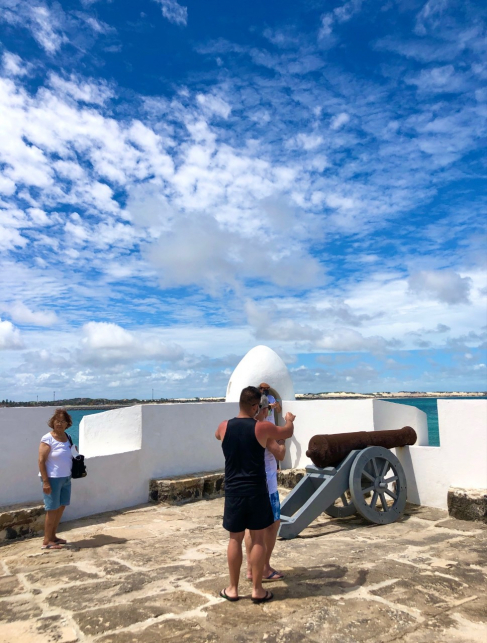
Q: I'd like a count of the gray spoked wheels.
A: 2